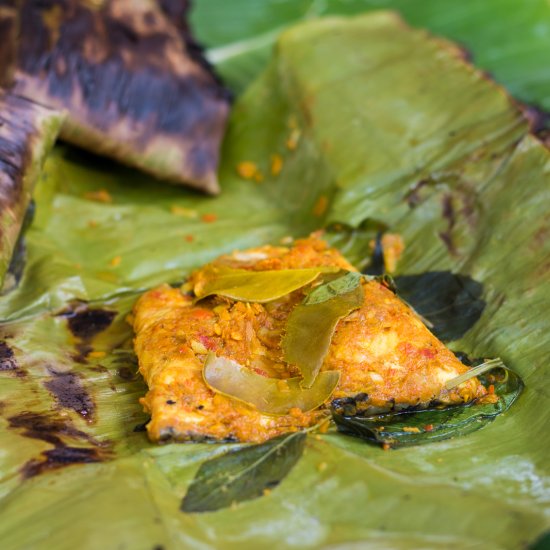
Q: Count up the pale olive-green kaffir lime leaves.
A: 3